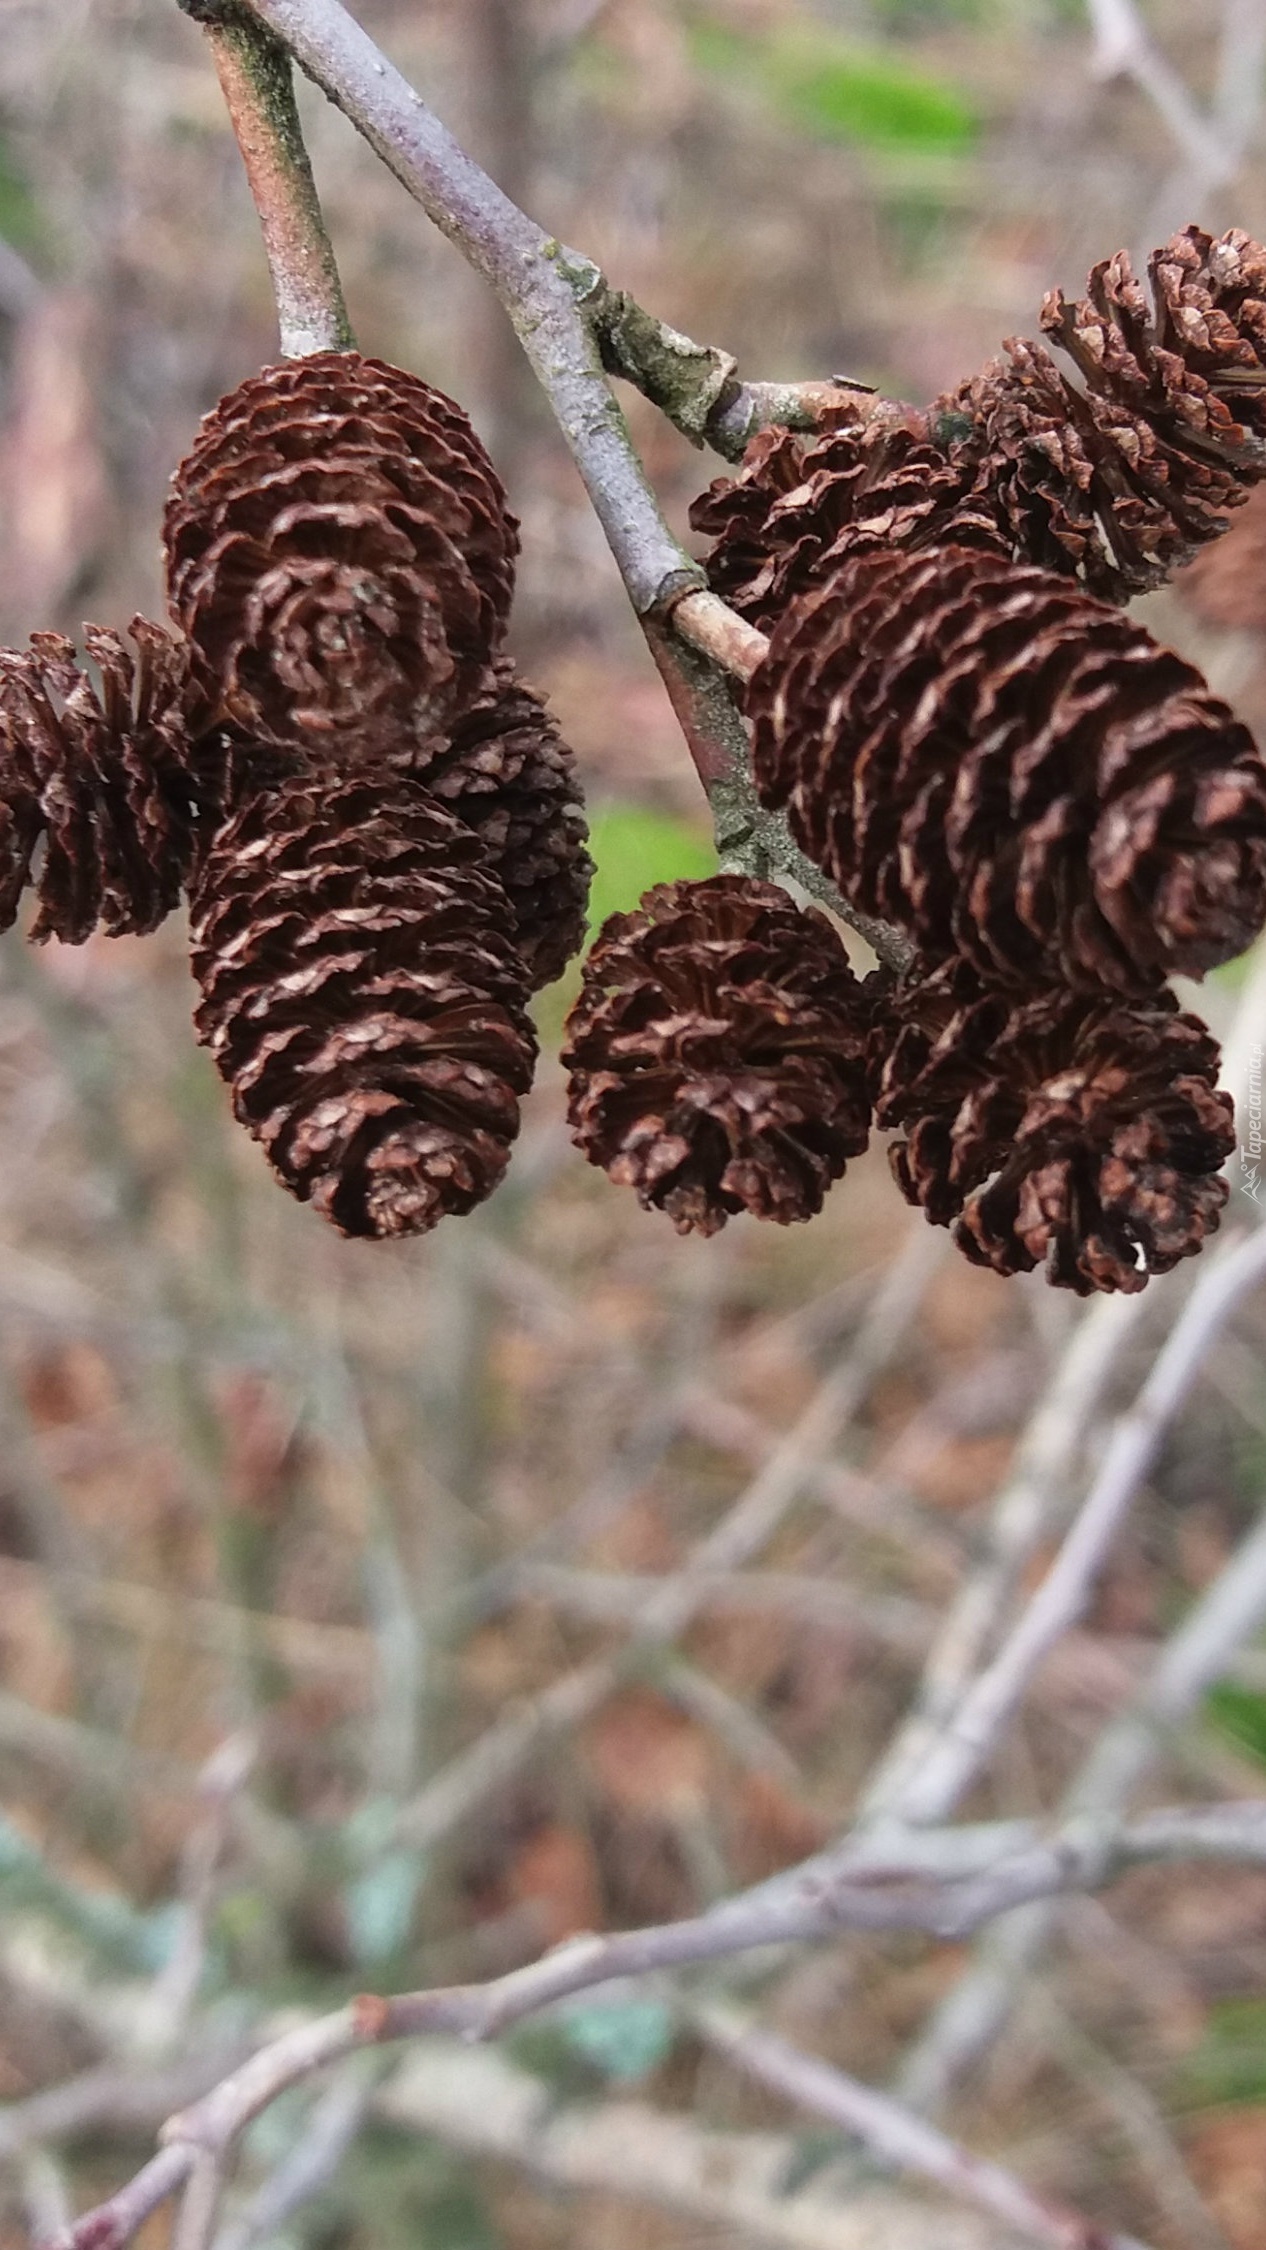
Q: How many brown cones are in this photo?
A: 9